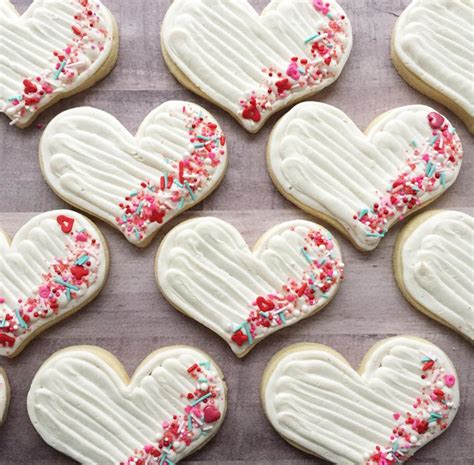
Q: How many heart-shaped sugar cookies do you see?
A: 11